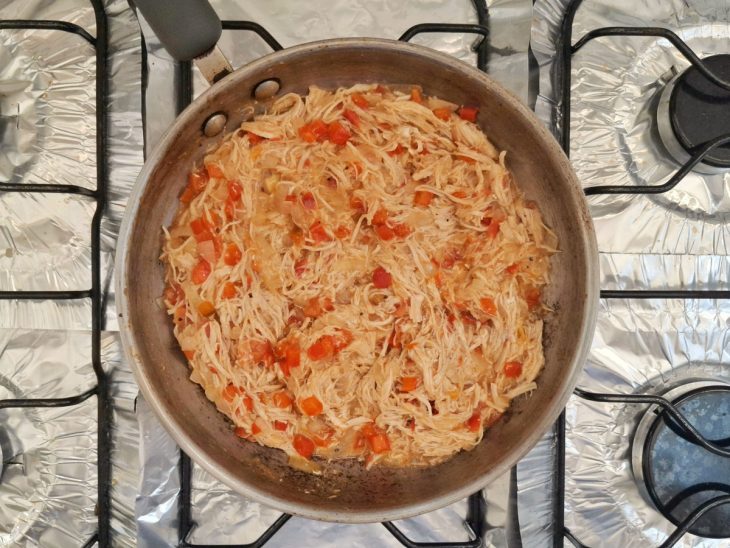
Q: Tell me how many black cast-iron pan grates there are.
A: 3